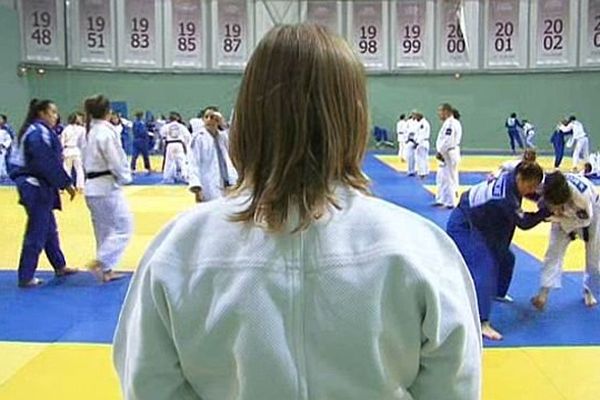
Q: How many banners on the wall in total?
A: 12